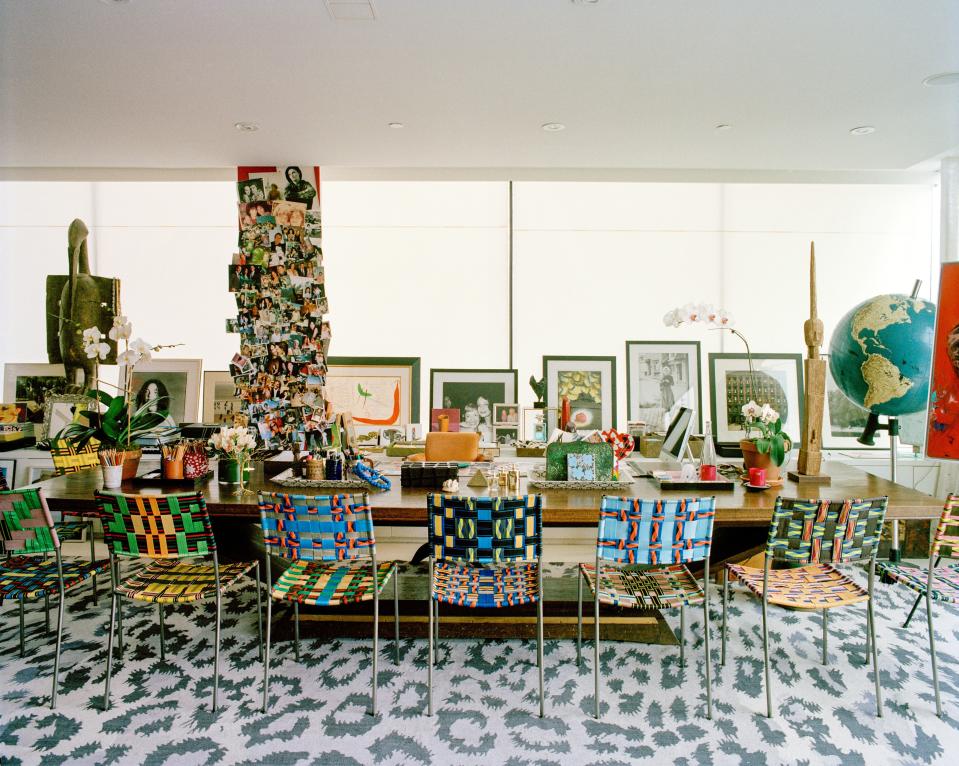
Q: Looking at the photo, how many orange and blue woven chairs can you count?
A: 2